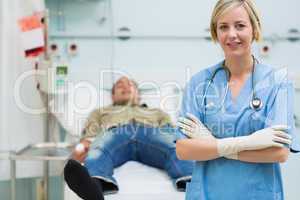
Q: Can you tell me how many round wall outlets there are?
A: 3